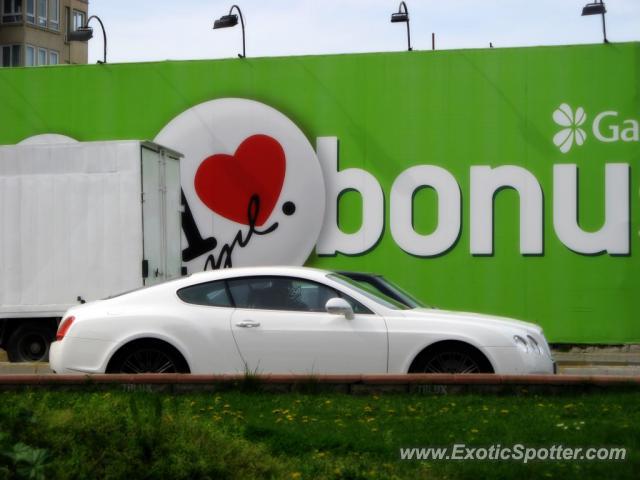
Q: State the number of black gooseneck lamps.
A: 4